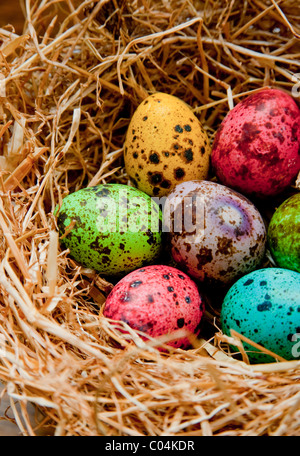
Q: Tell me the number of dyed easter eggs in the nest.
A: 7